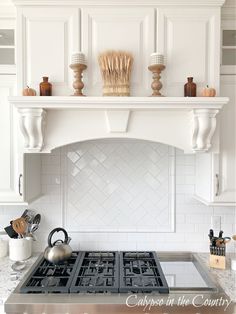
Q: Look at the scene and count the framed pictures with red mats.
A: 0